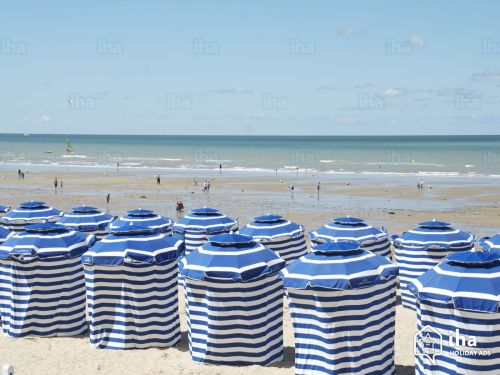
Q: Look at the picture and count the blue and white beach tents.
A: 15